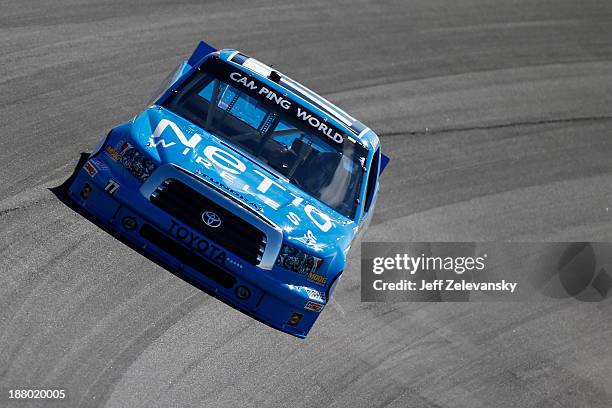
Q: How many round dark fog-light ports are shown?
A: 2